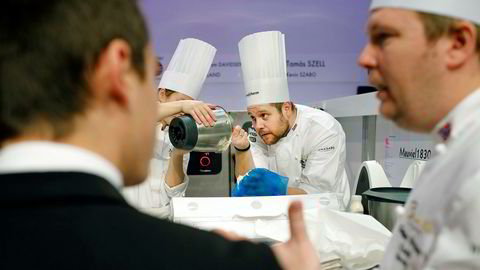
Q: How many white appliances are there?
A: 2